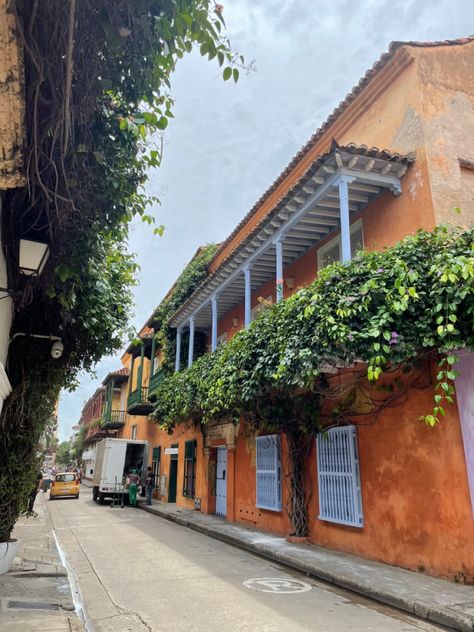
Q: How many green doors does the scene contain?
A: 1